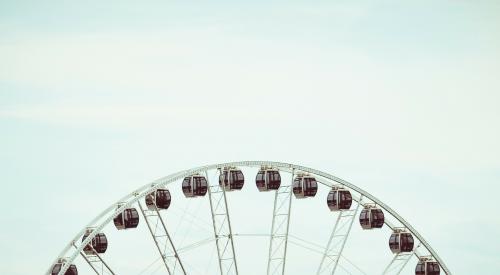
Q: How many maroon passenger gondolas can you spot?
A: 12